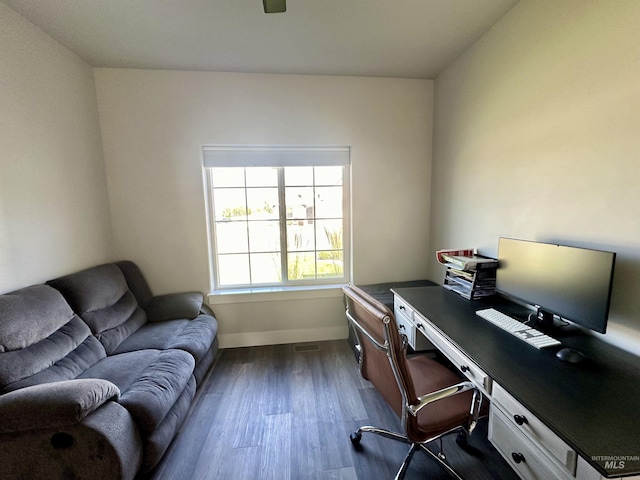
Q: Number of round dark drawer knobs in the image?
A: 6